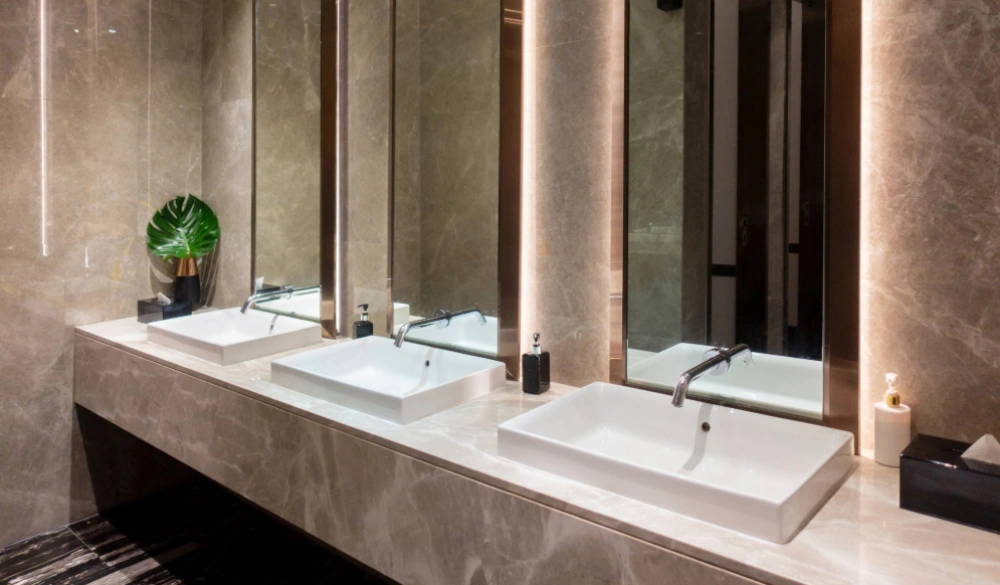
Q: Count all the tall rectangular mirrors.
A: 3